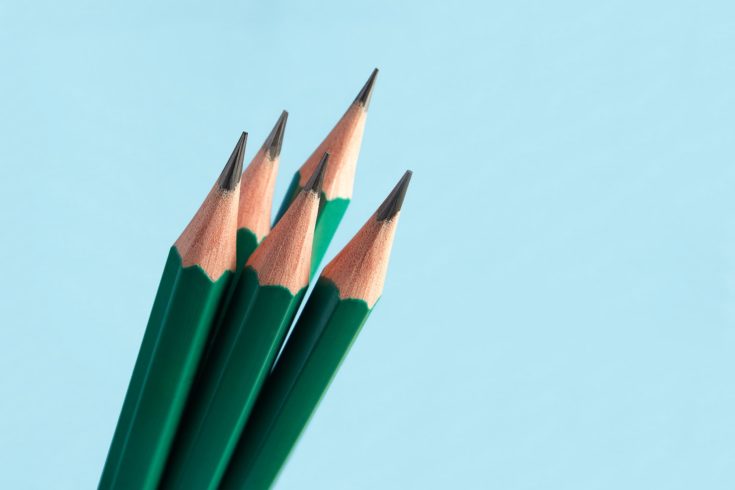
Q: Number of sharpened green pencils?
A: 5